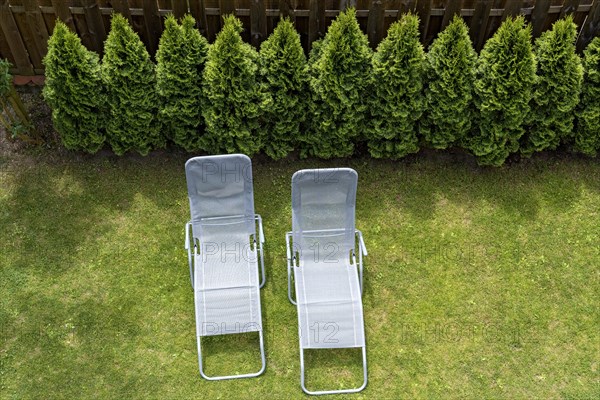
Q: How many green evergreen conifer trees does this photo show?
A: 11